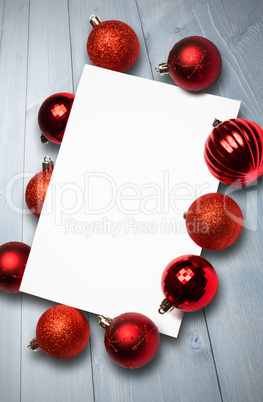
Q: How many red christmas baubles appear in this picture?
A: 10